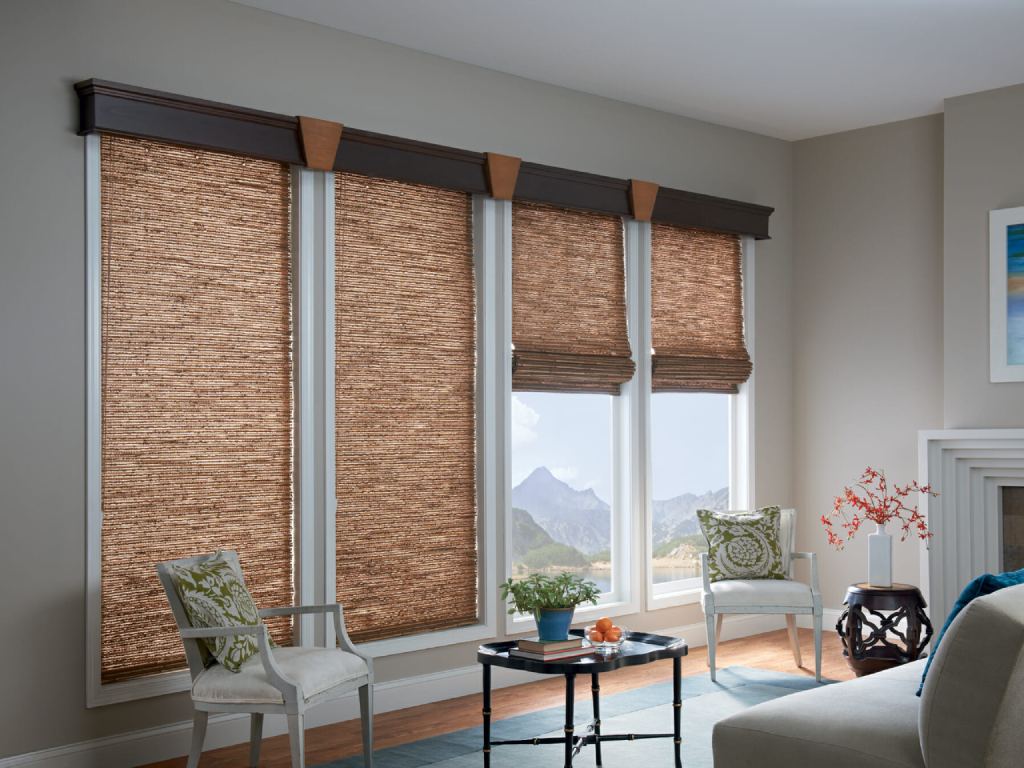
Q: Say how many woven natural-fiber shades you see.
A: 4